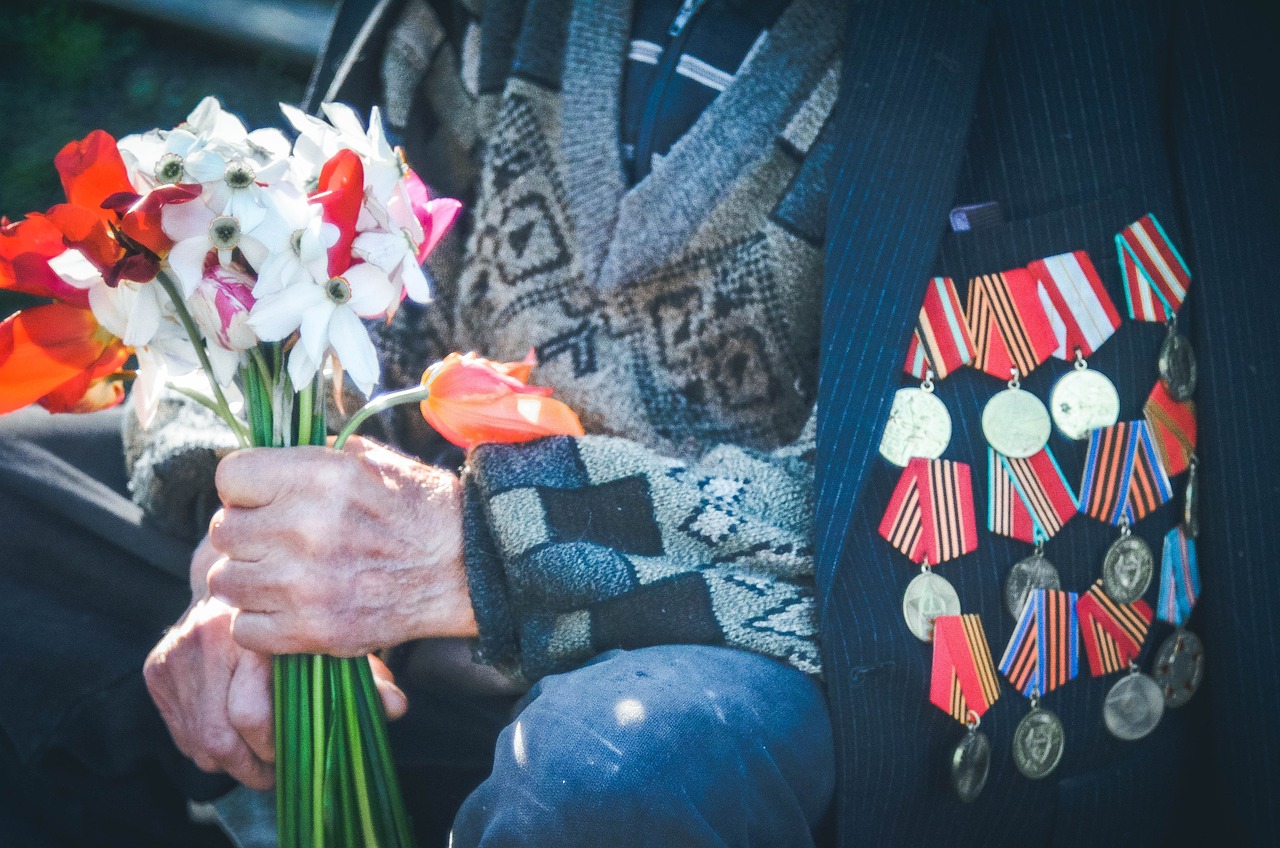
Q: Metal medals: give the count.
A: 12